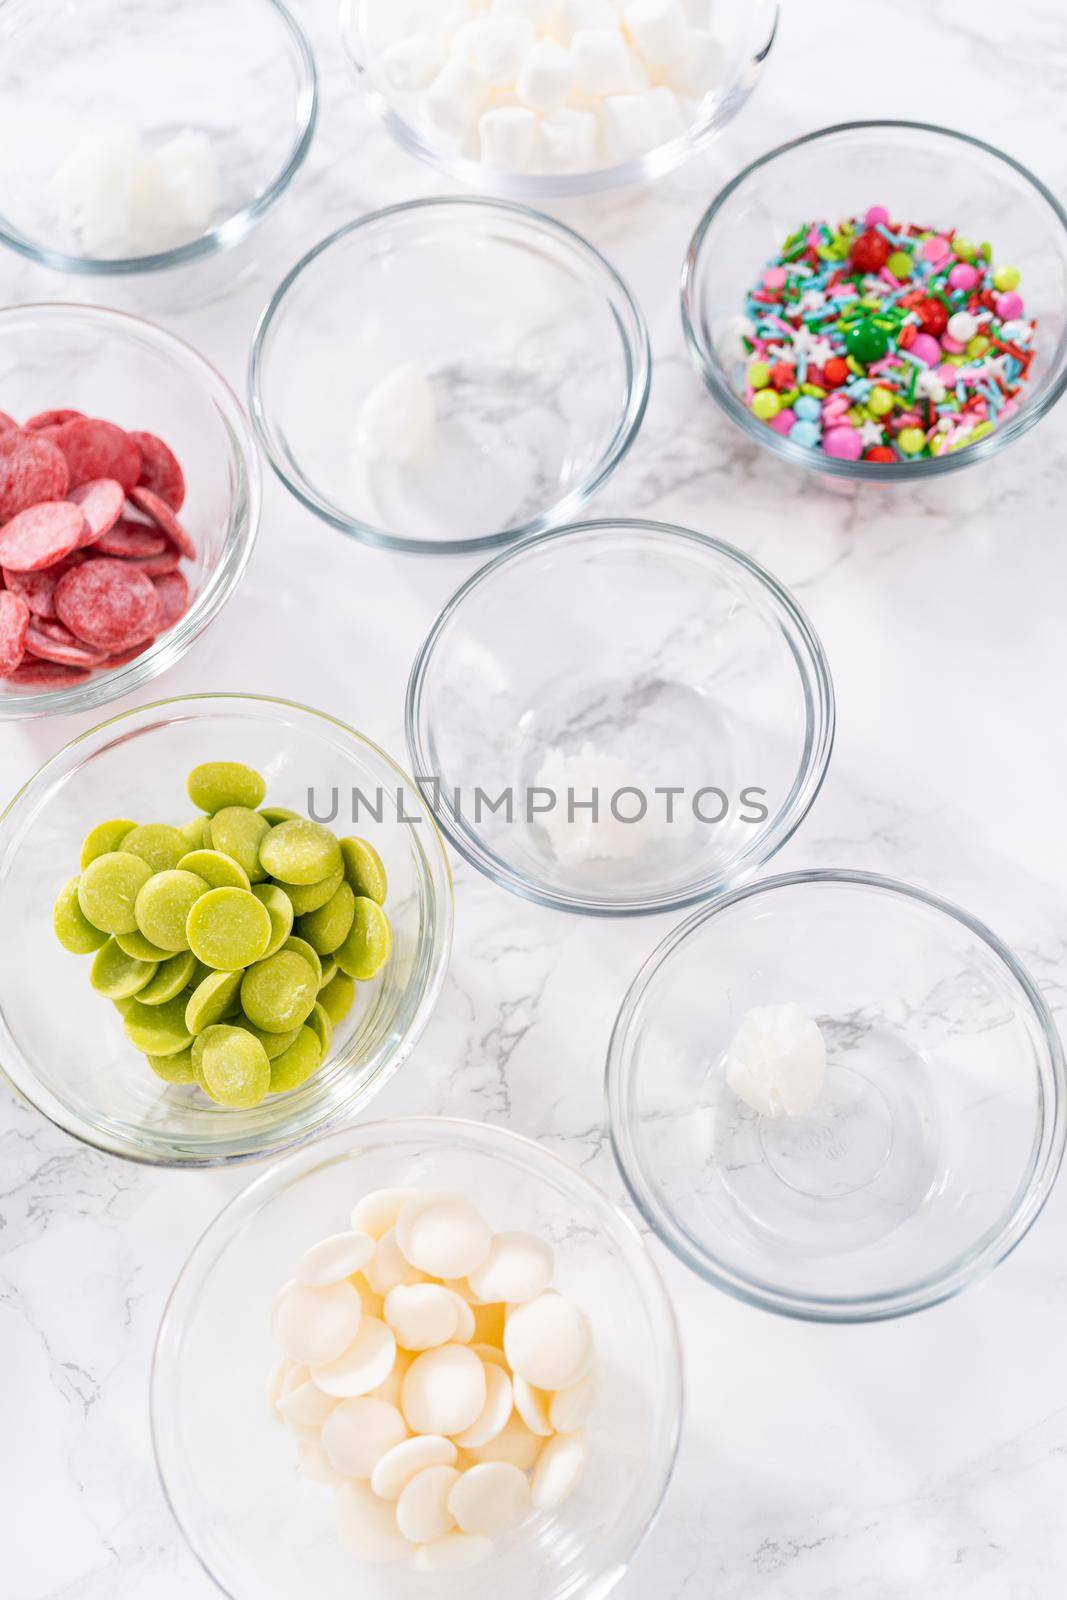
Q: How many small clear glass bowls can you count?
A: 9